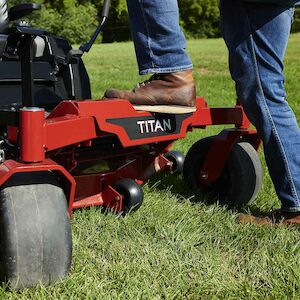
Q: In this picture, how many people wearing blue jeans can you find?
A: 1